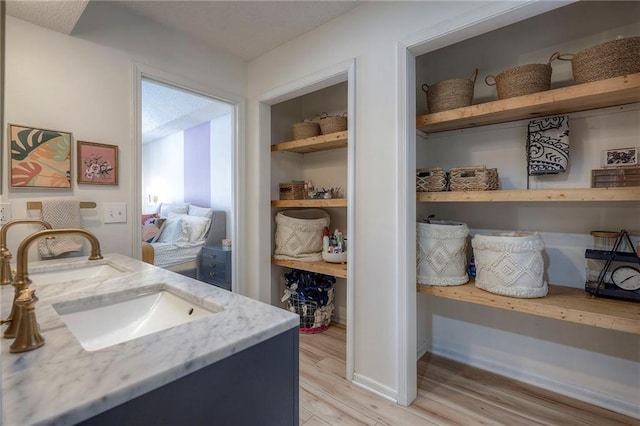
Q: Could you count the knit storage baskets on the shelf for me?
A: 3